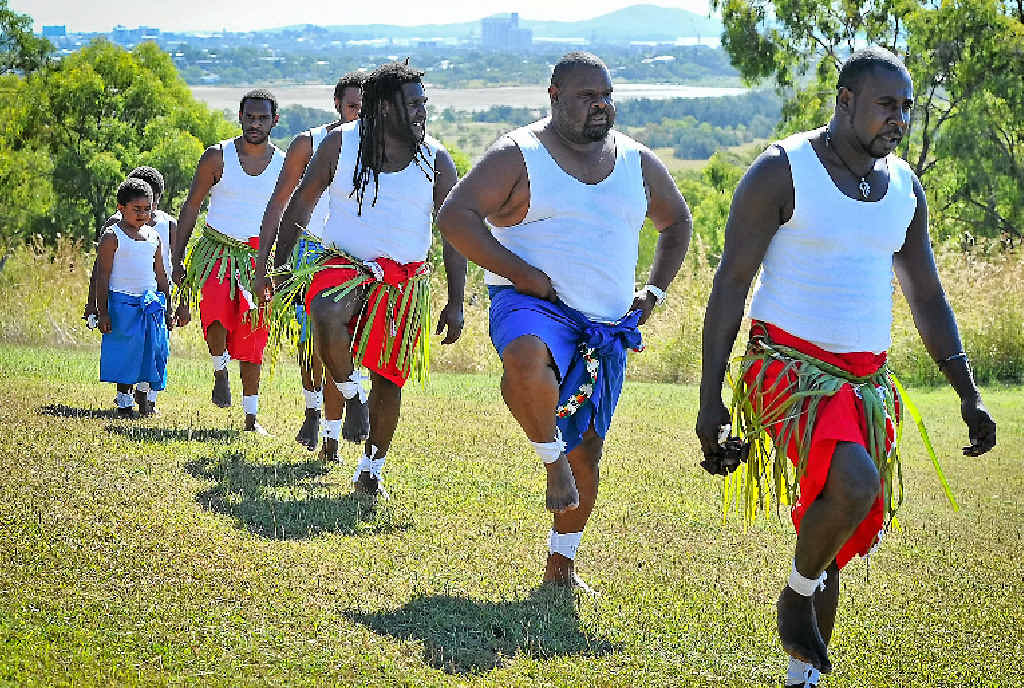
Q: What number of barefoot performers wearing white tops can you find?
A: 7